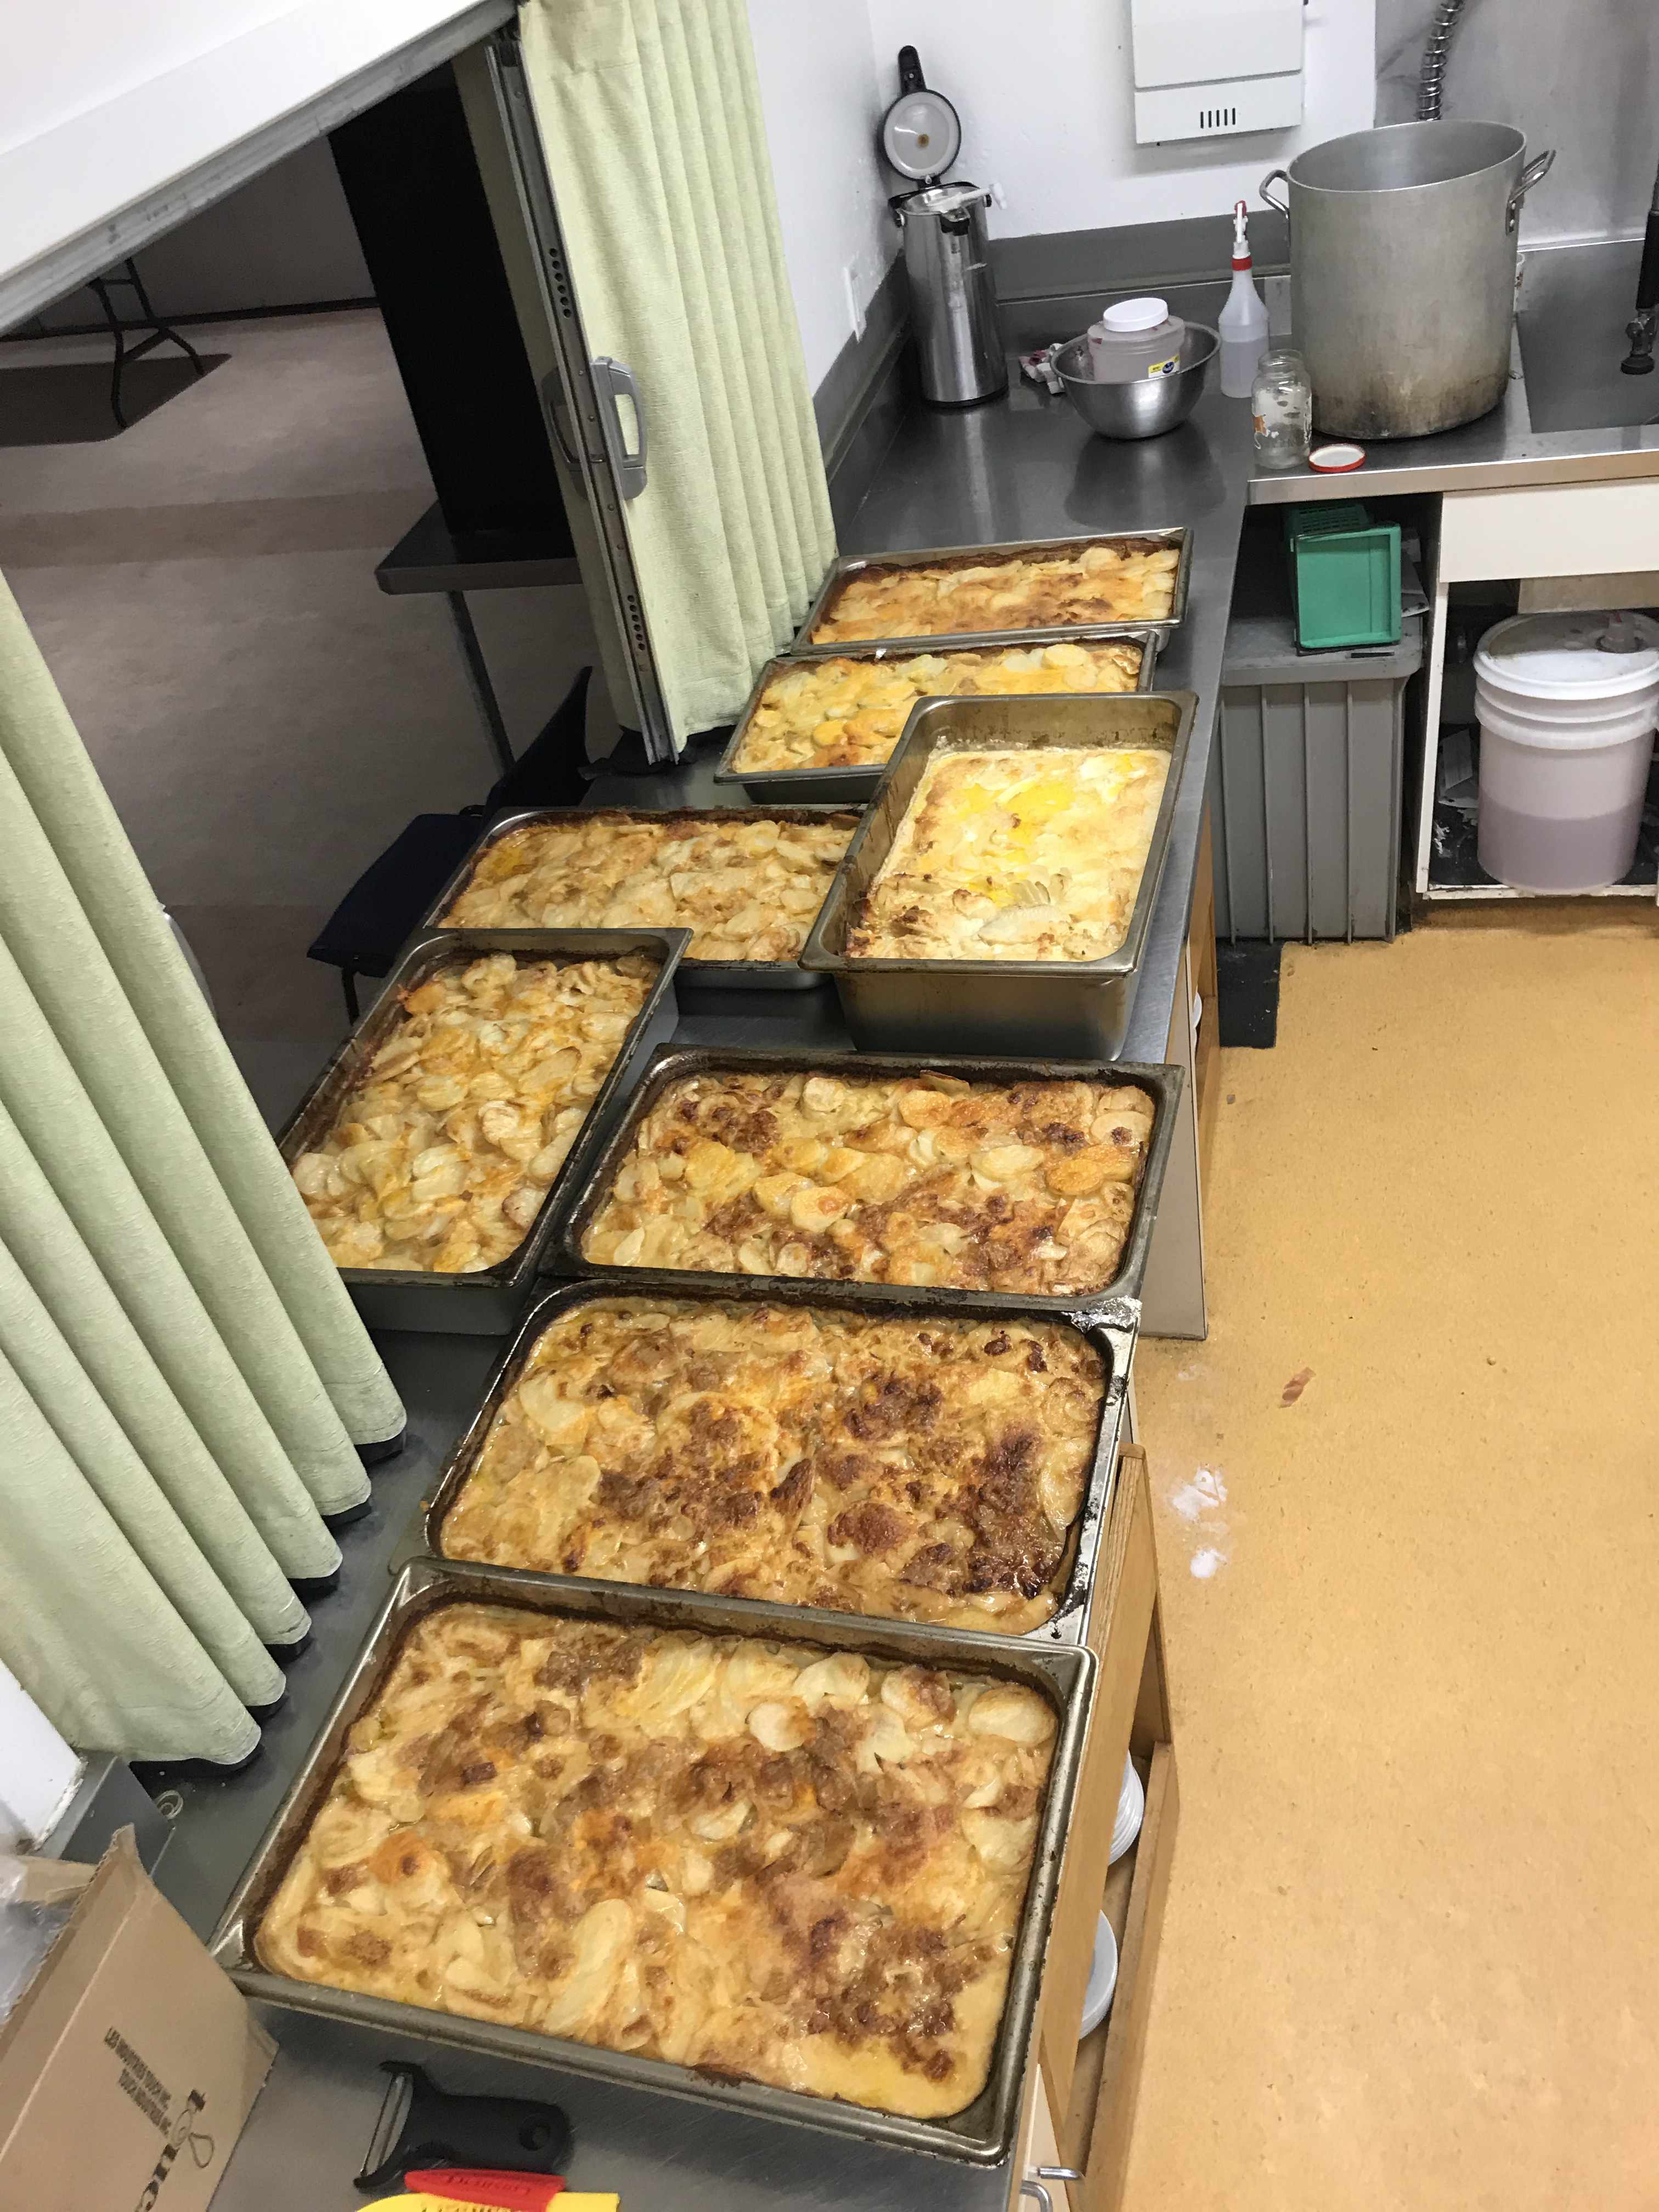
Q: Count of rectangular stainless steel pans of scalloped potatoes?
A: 8